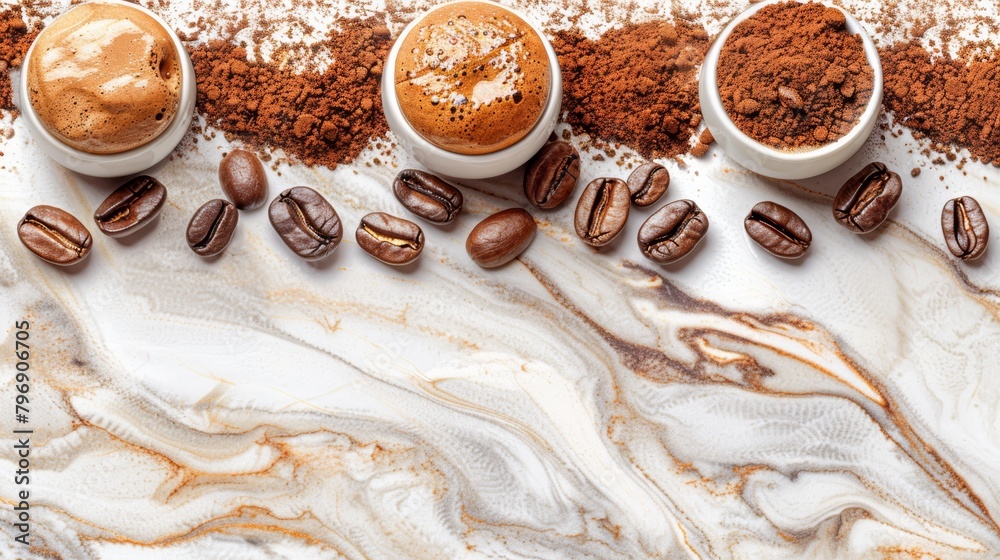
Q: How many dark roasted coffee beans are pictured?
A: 15